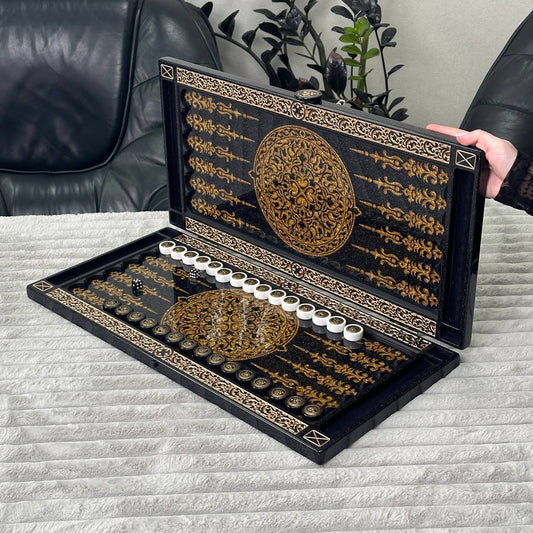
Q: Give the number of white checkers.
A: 15